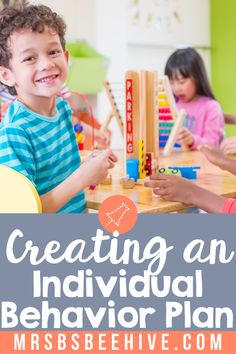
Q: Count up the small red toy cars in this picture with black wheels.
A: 1